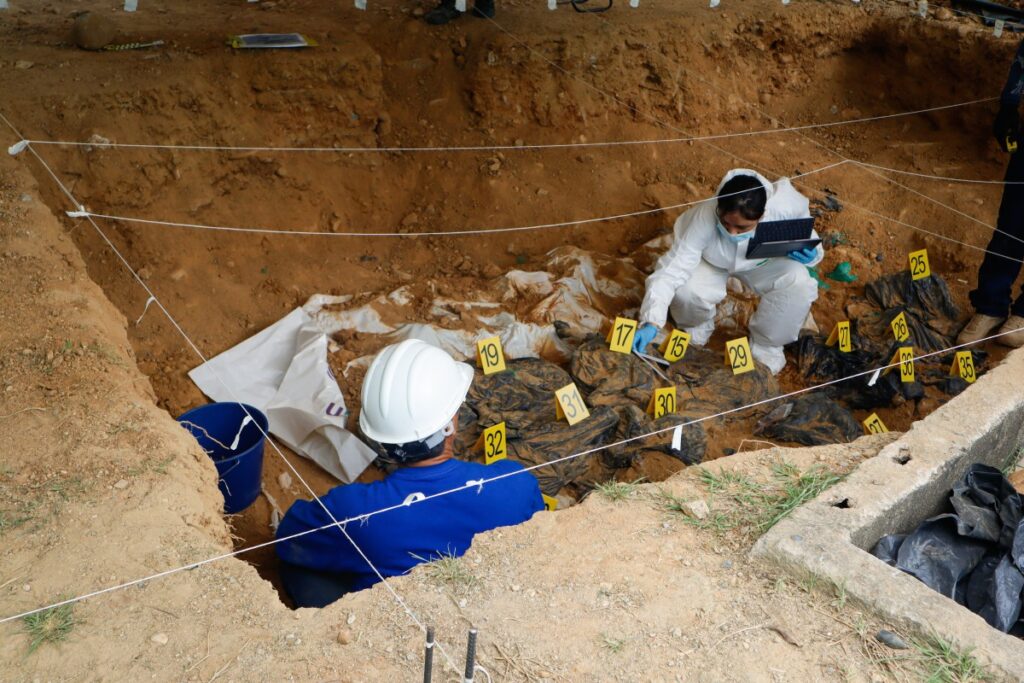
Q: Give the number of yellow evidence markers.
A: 14